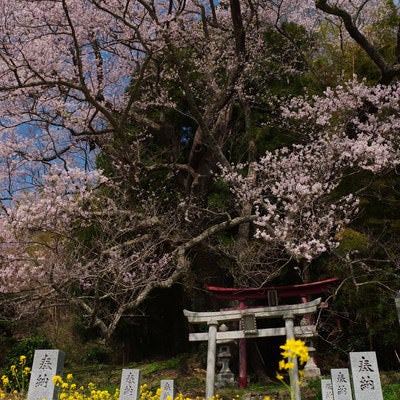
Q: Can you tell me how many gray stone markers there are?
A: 6